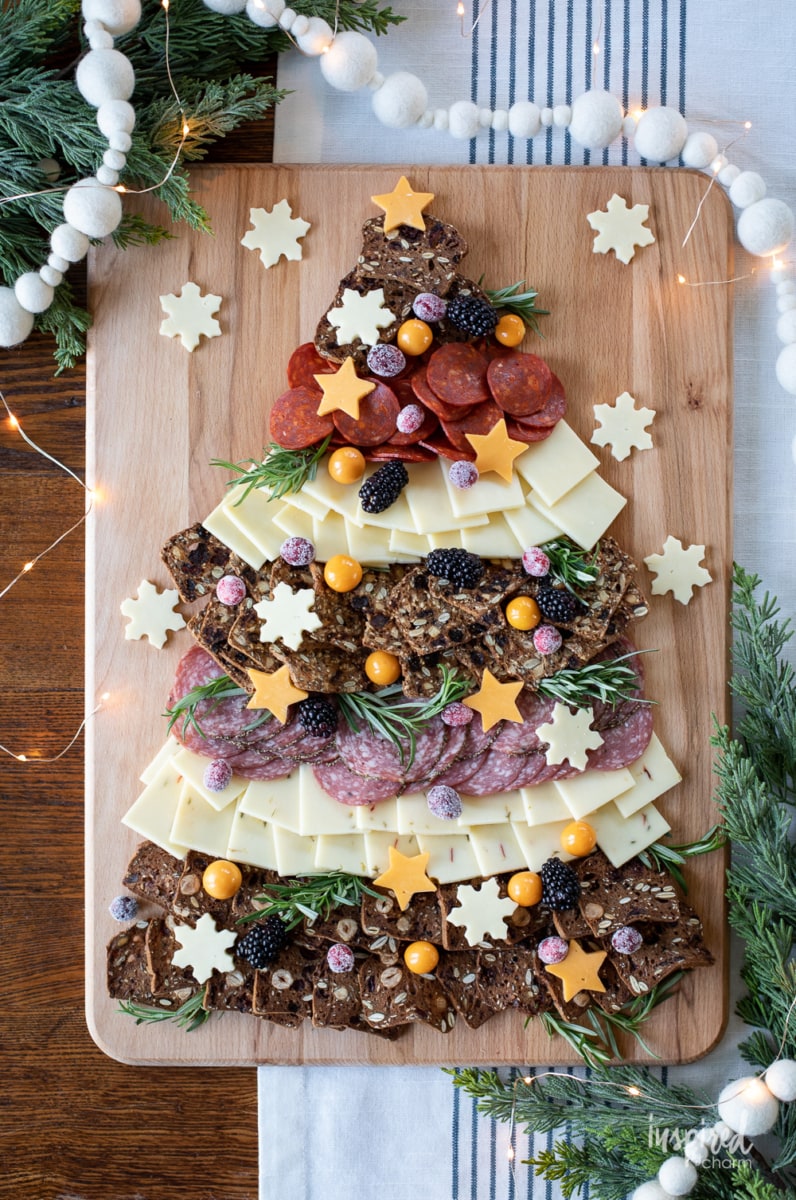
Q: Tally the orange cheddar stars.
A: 7